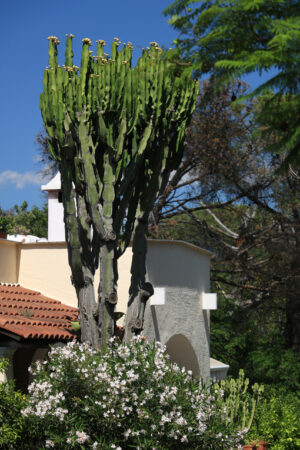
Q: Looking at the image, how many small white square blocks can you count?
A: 2